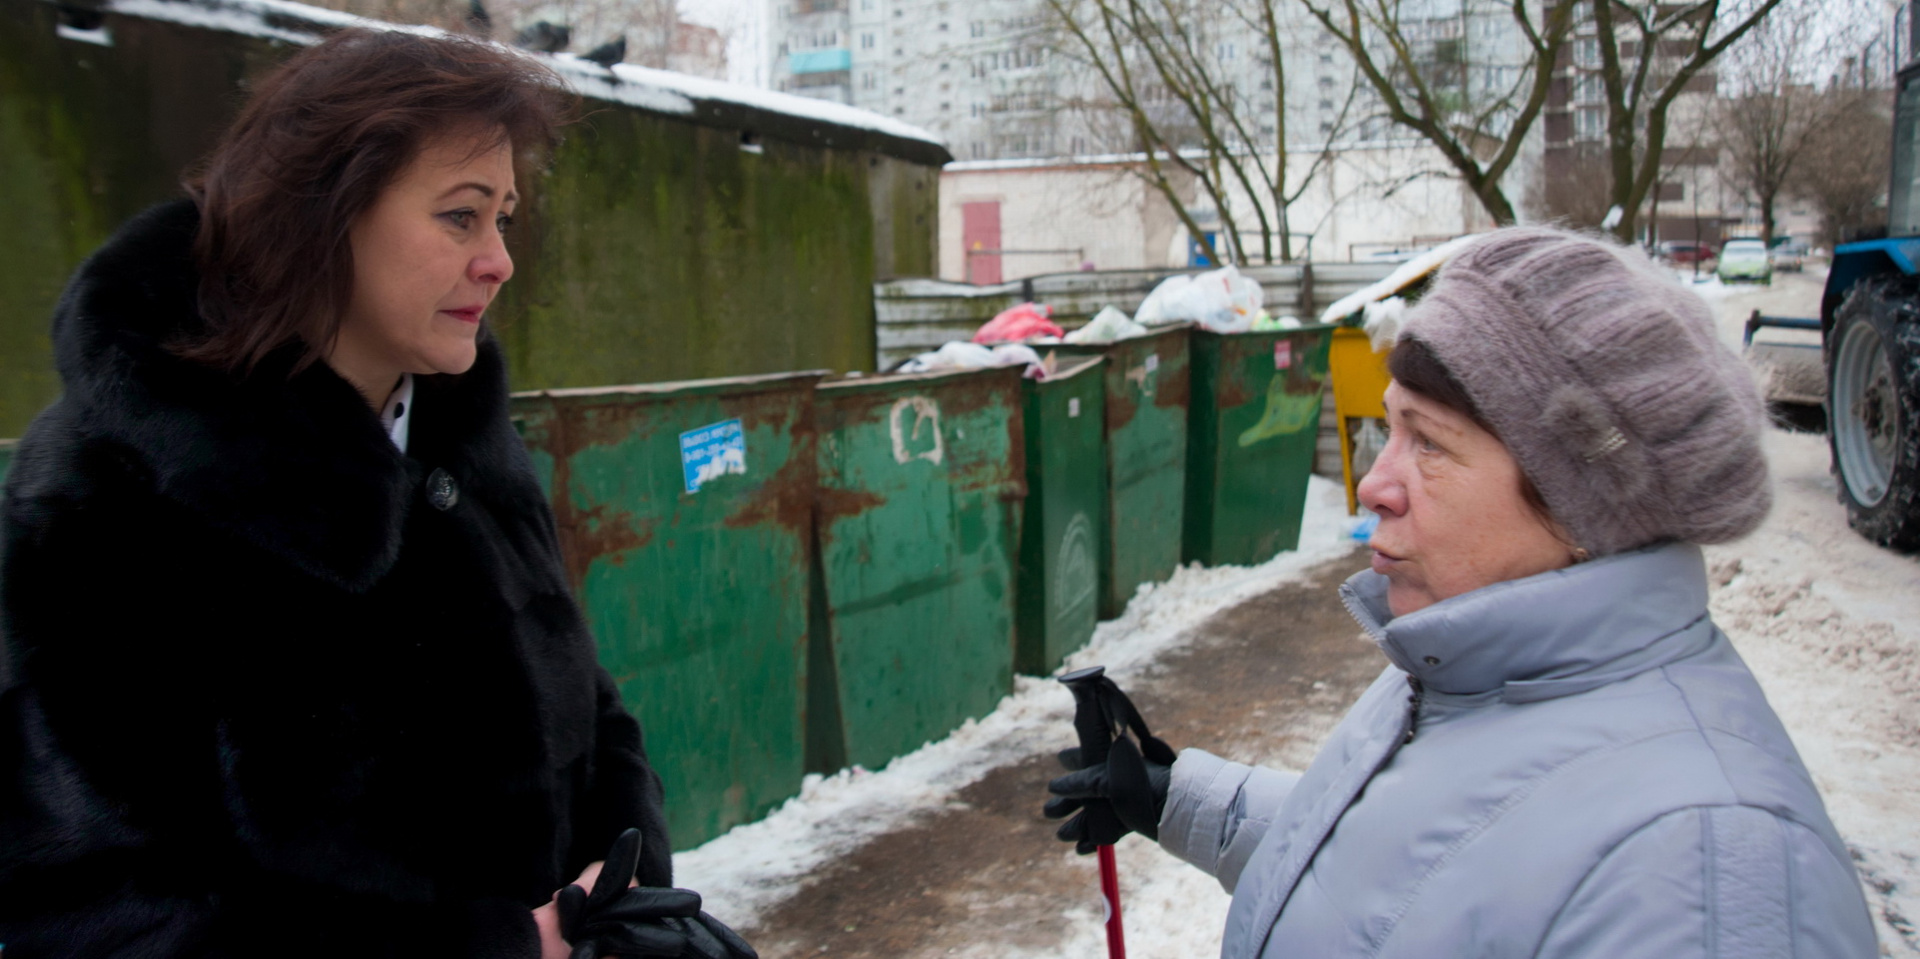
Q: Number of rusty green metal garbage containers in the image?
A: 5